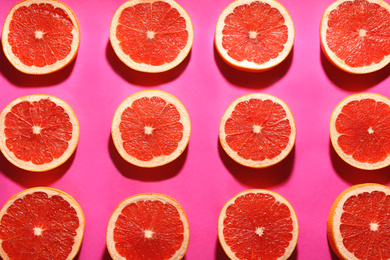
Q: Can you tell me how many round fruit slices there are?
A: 12